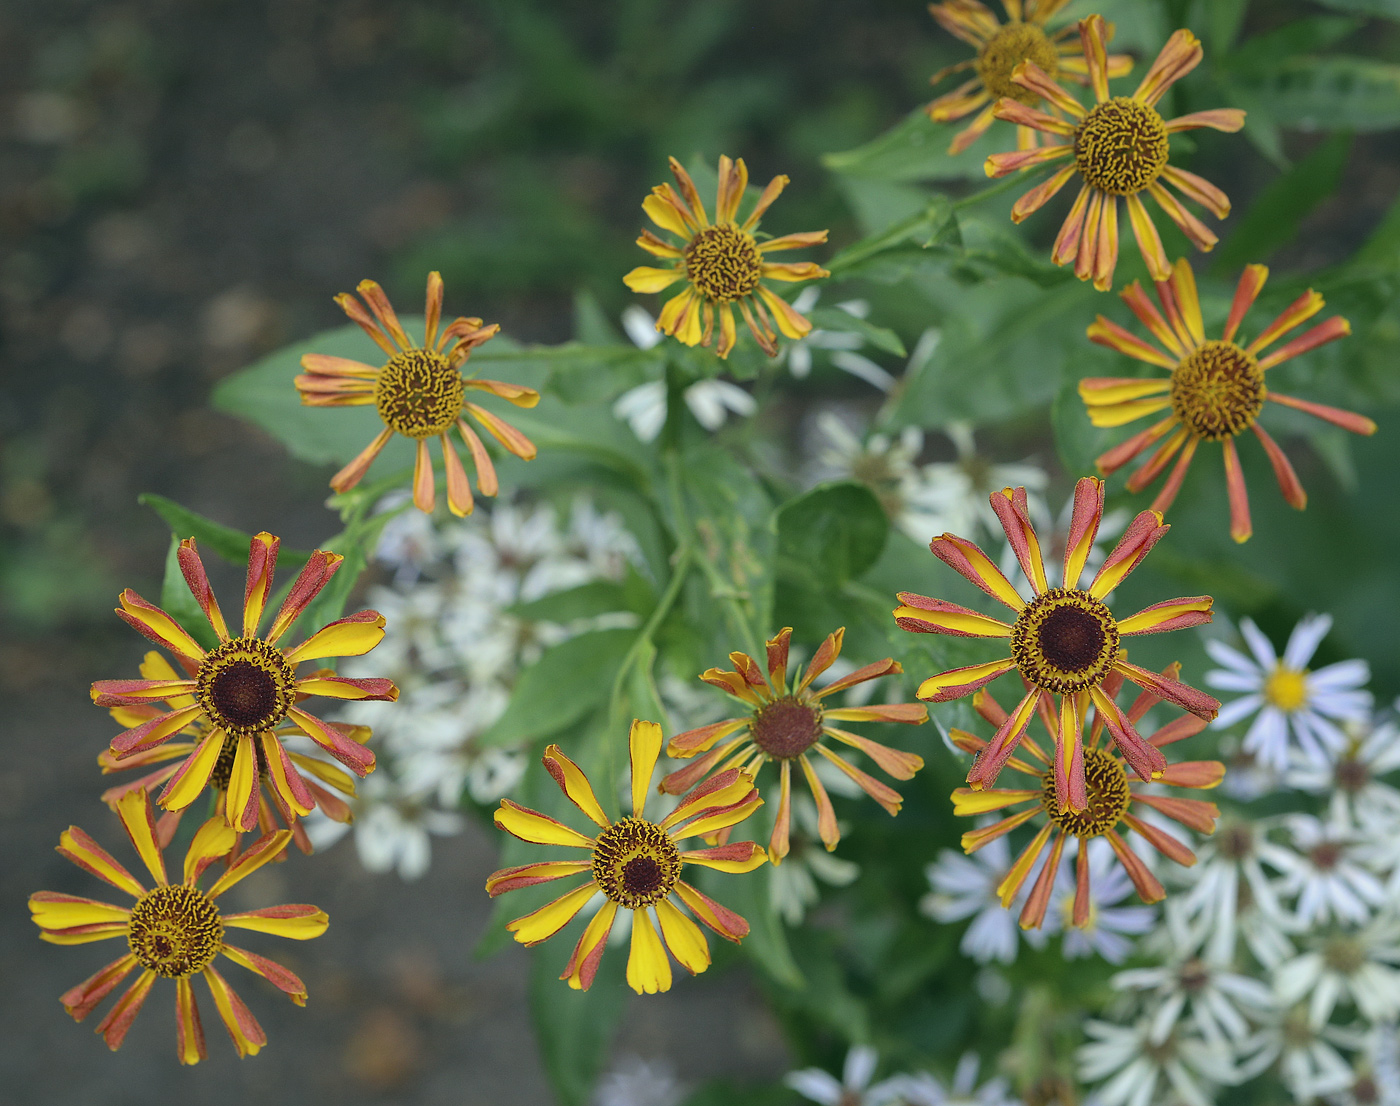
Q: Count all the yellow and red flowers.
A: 12